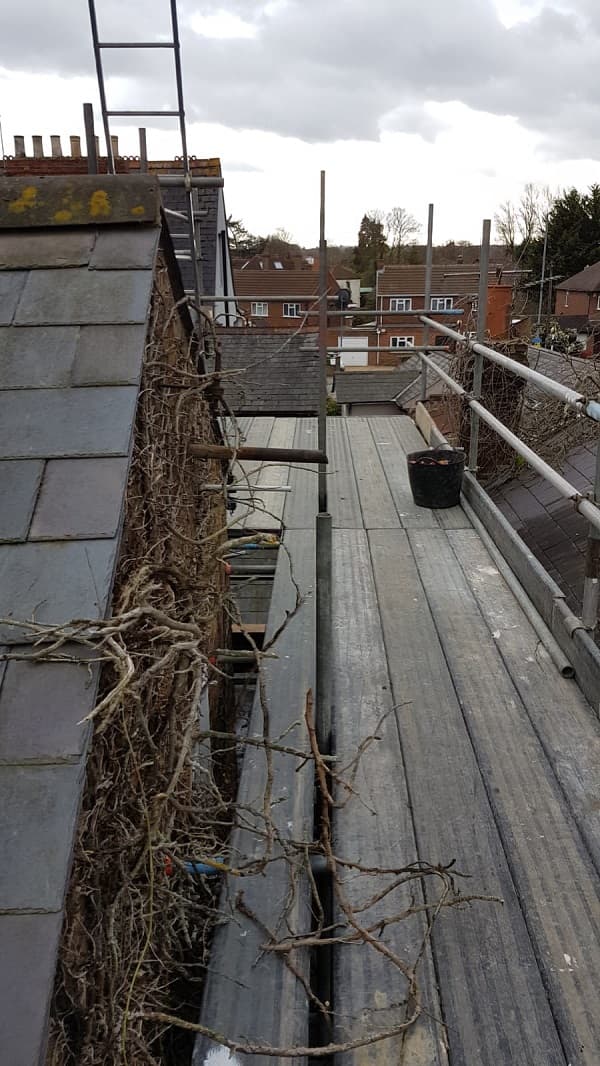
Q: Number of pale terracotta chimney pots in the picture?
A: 6